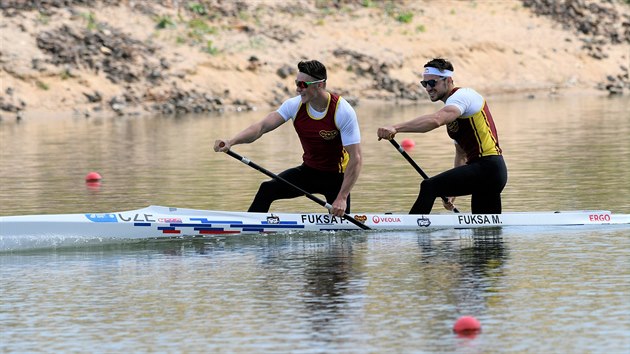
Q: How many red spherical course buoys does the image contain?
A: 3